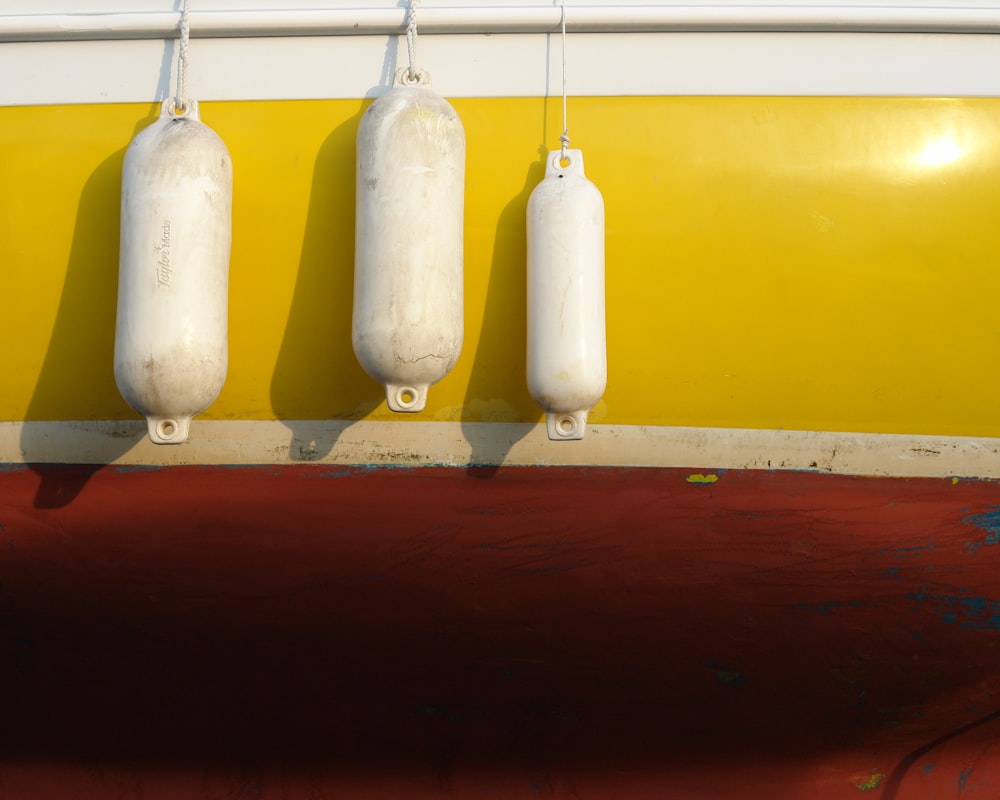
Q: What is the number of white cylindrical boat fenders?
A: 3